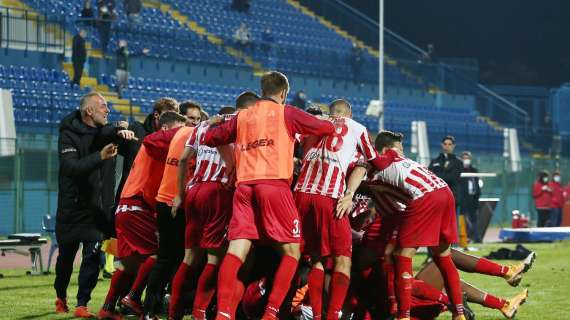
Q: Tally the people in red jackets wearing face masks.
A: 2